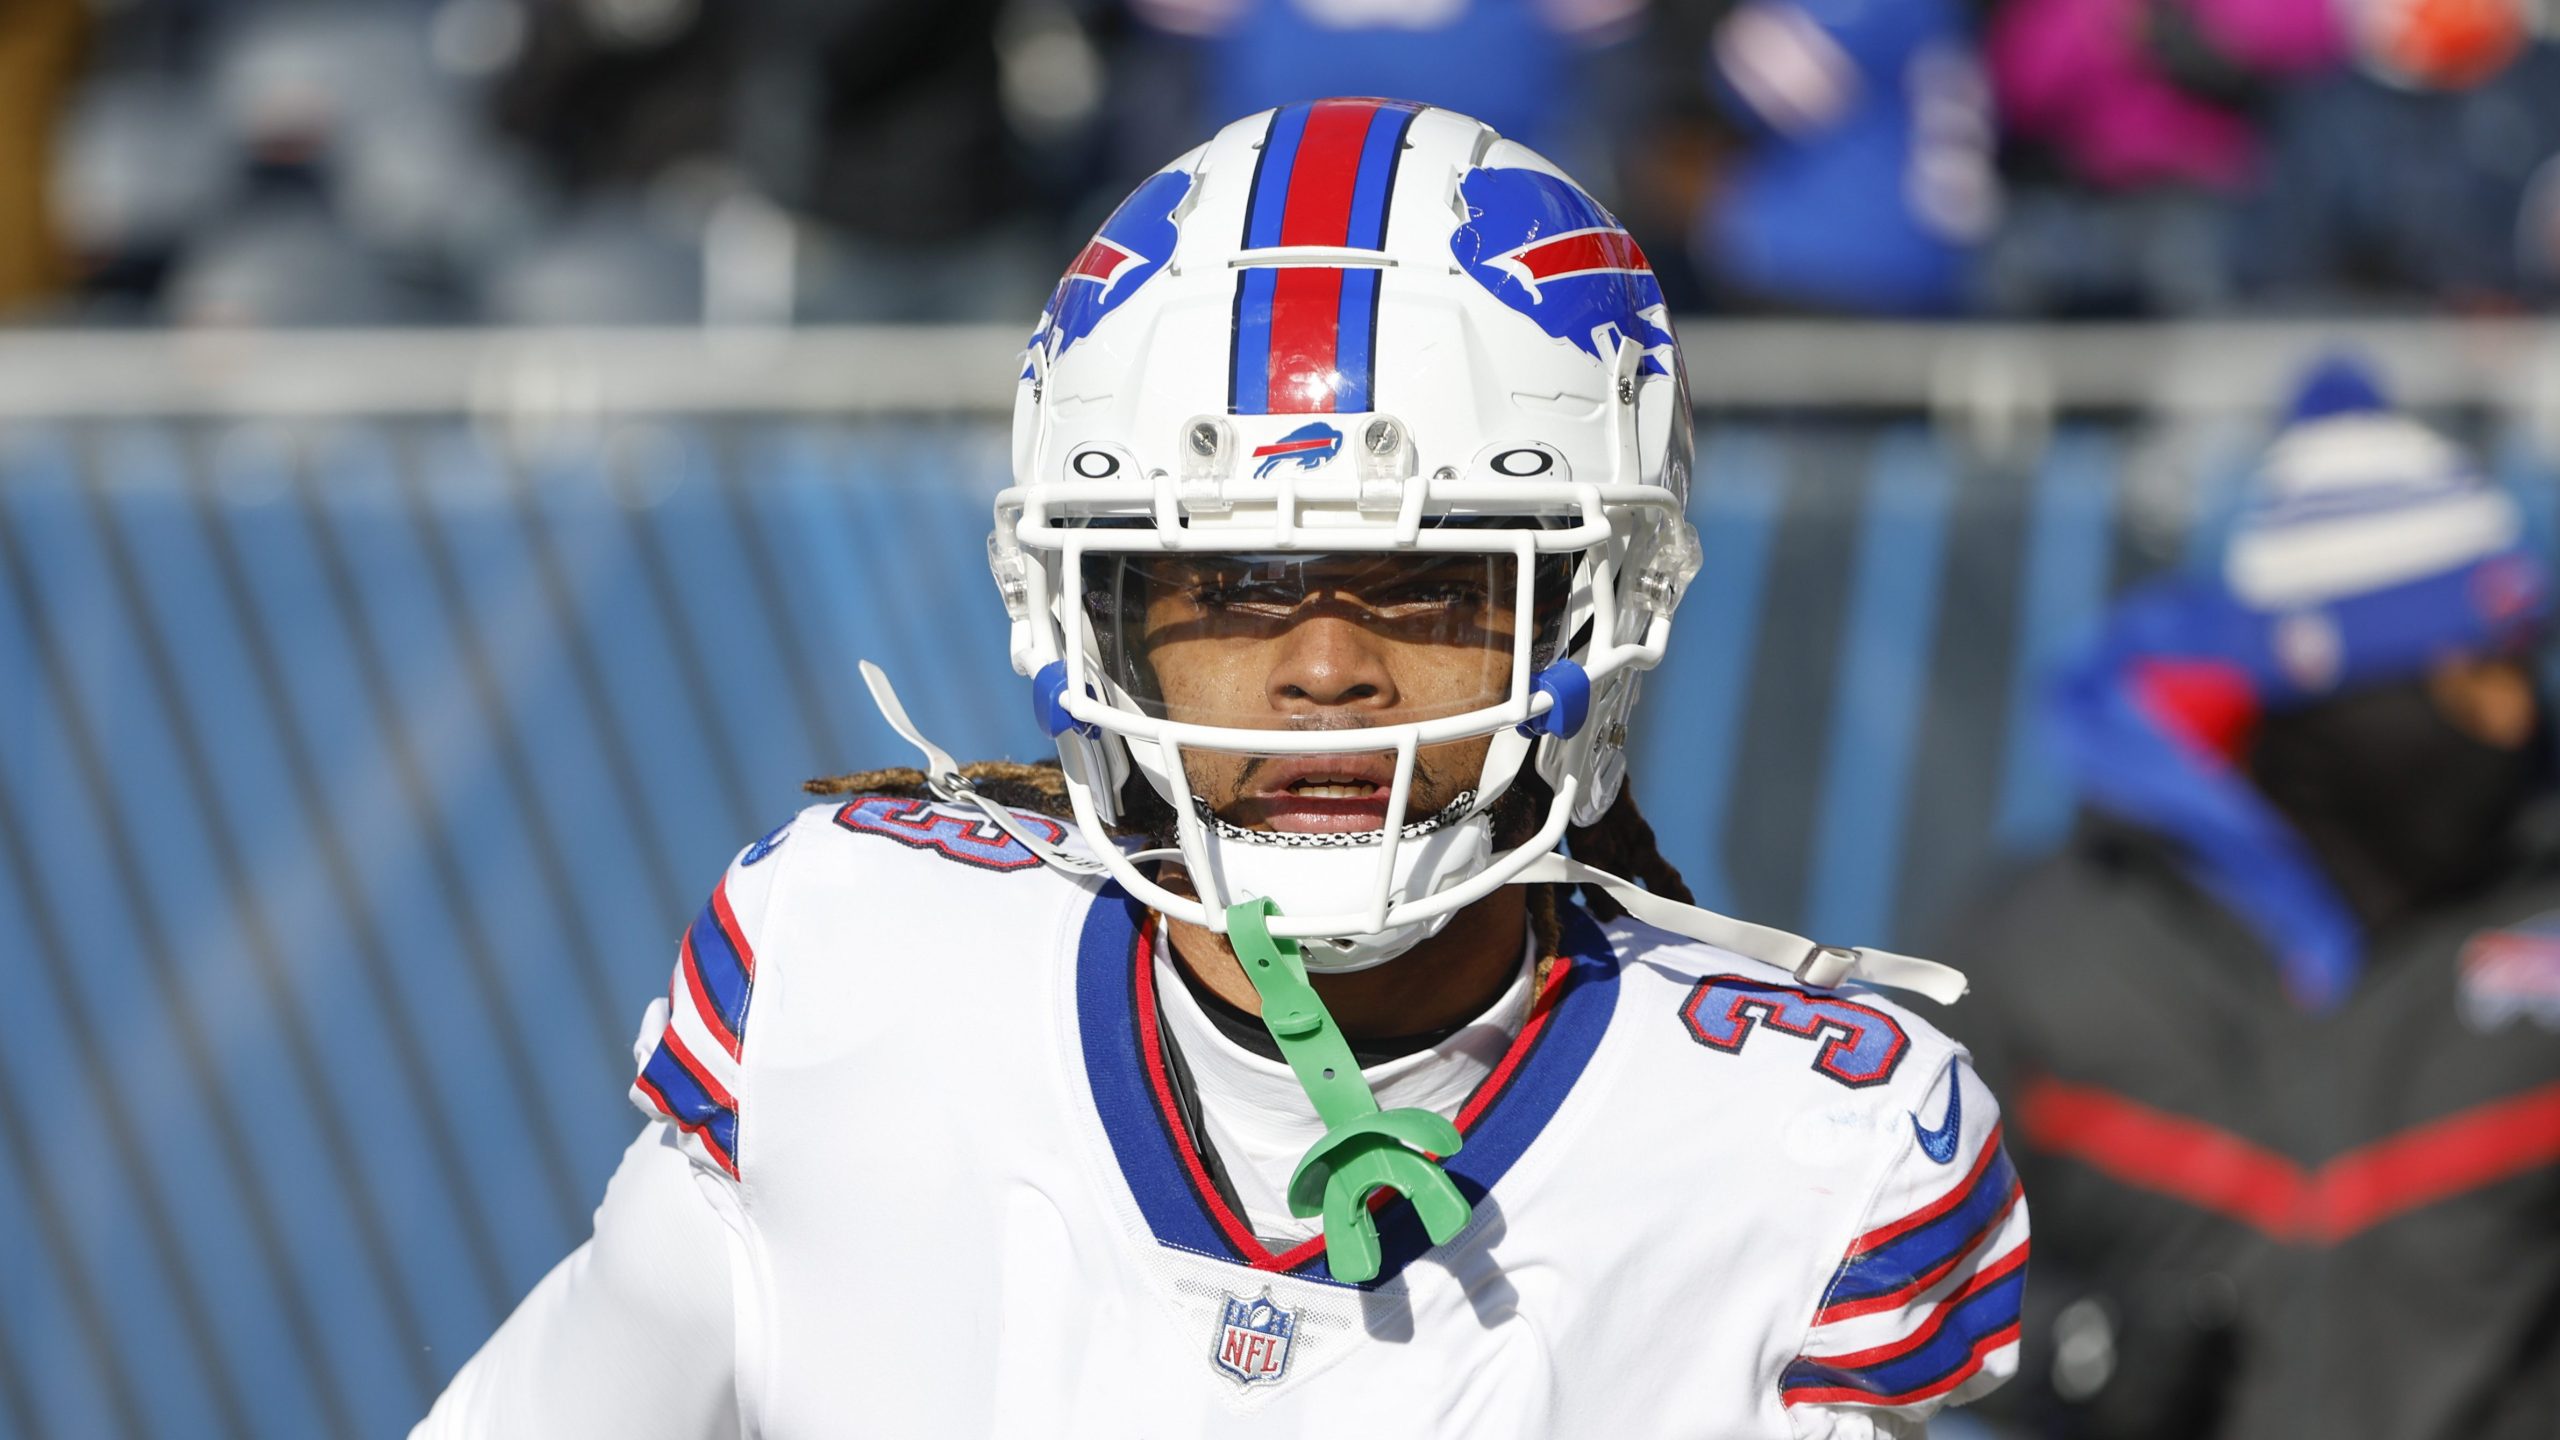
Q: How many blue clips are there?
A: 2